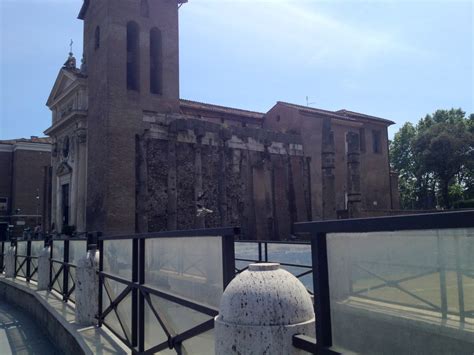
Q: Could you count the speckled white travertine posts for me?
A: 4